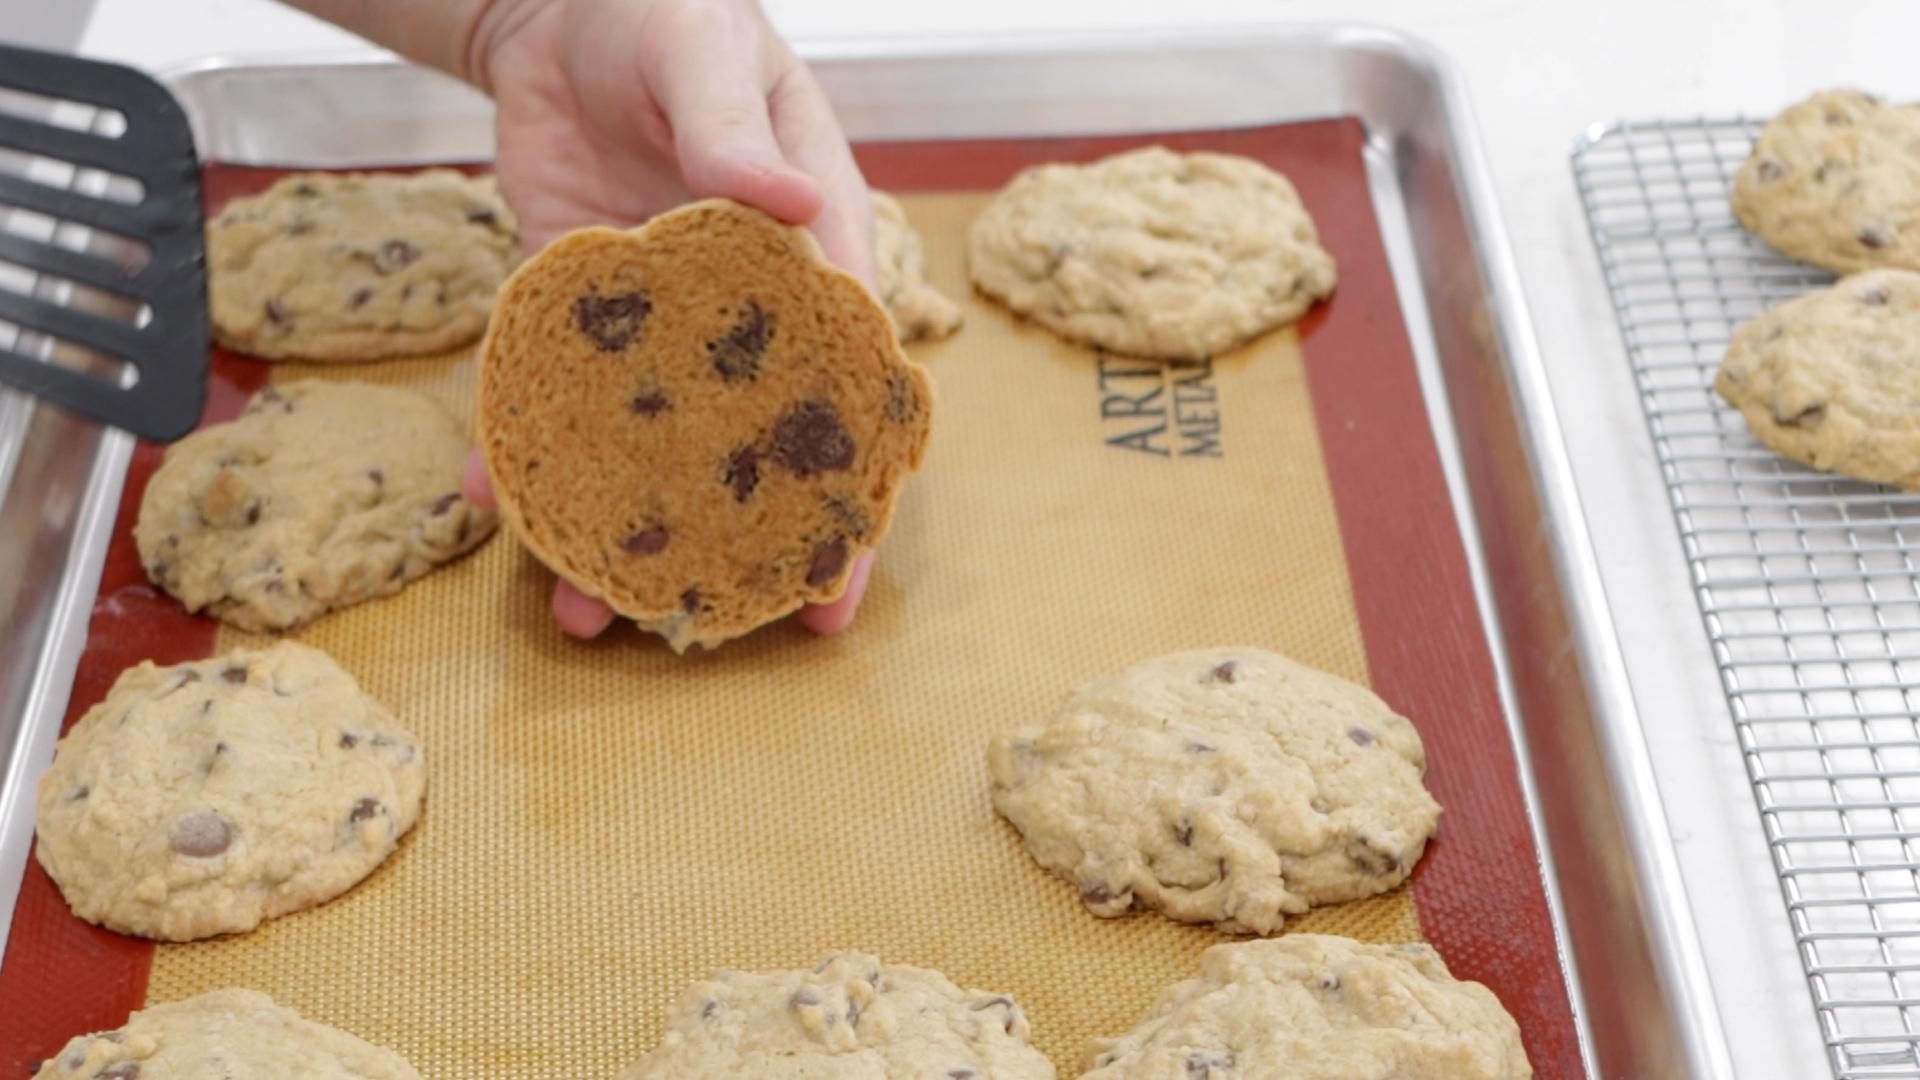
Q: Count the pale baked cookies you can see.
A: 11